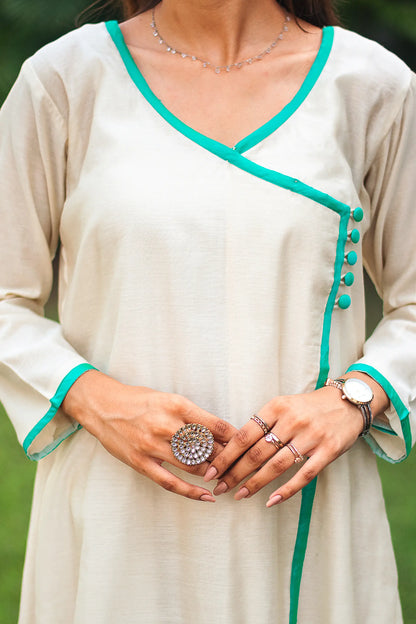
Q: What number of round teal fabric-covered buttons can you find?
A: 5